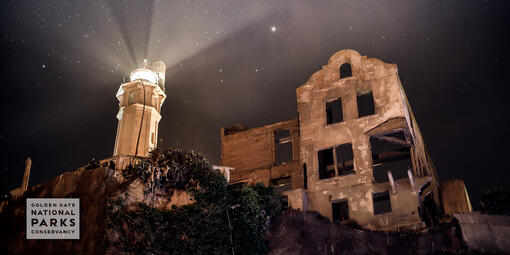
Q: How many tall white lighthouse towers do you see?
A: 1